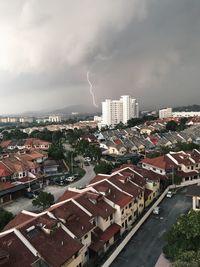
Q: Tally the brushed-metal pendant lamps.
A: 0